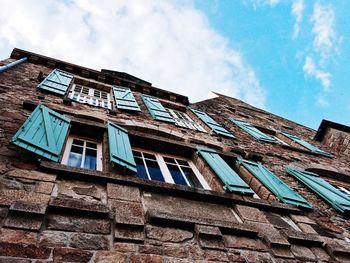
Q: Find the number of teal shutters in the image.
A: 11